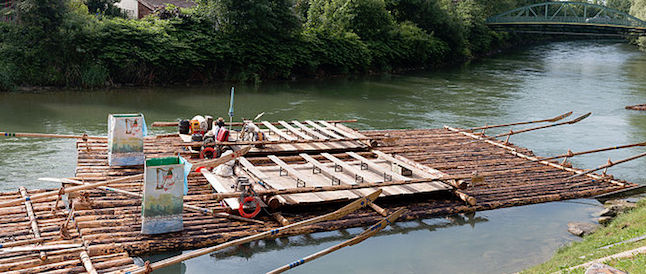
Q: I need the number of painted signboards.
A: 2